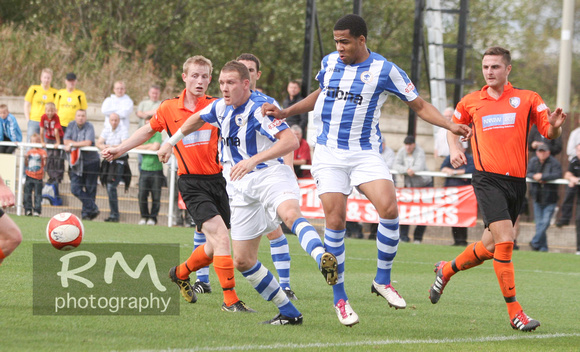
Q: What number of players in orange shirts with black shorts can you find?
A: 2